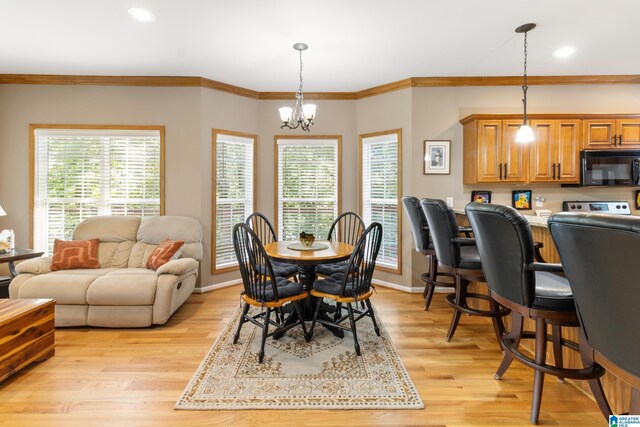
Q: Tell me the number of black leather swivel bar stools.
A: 4